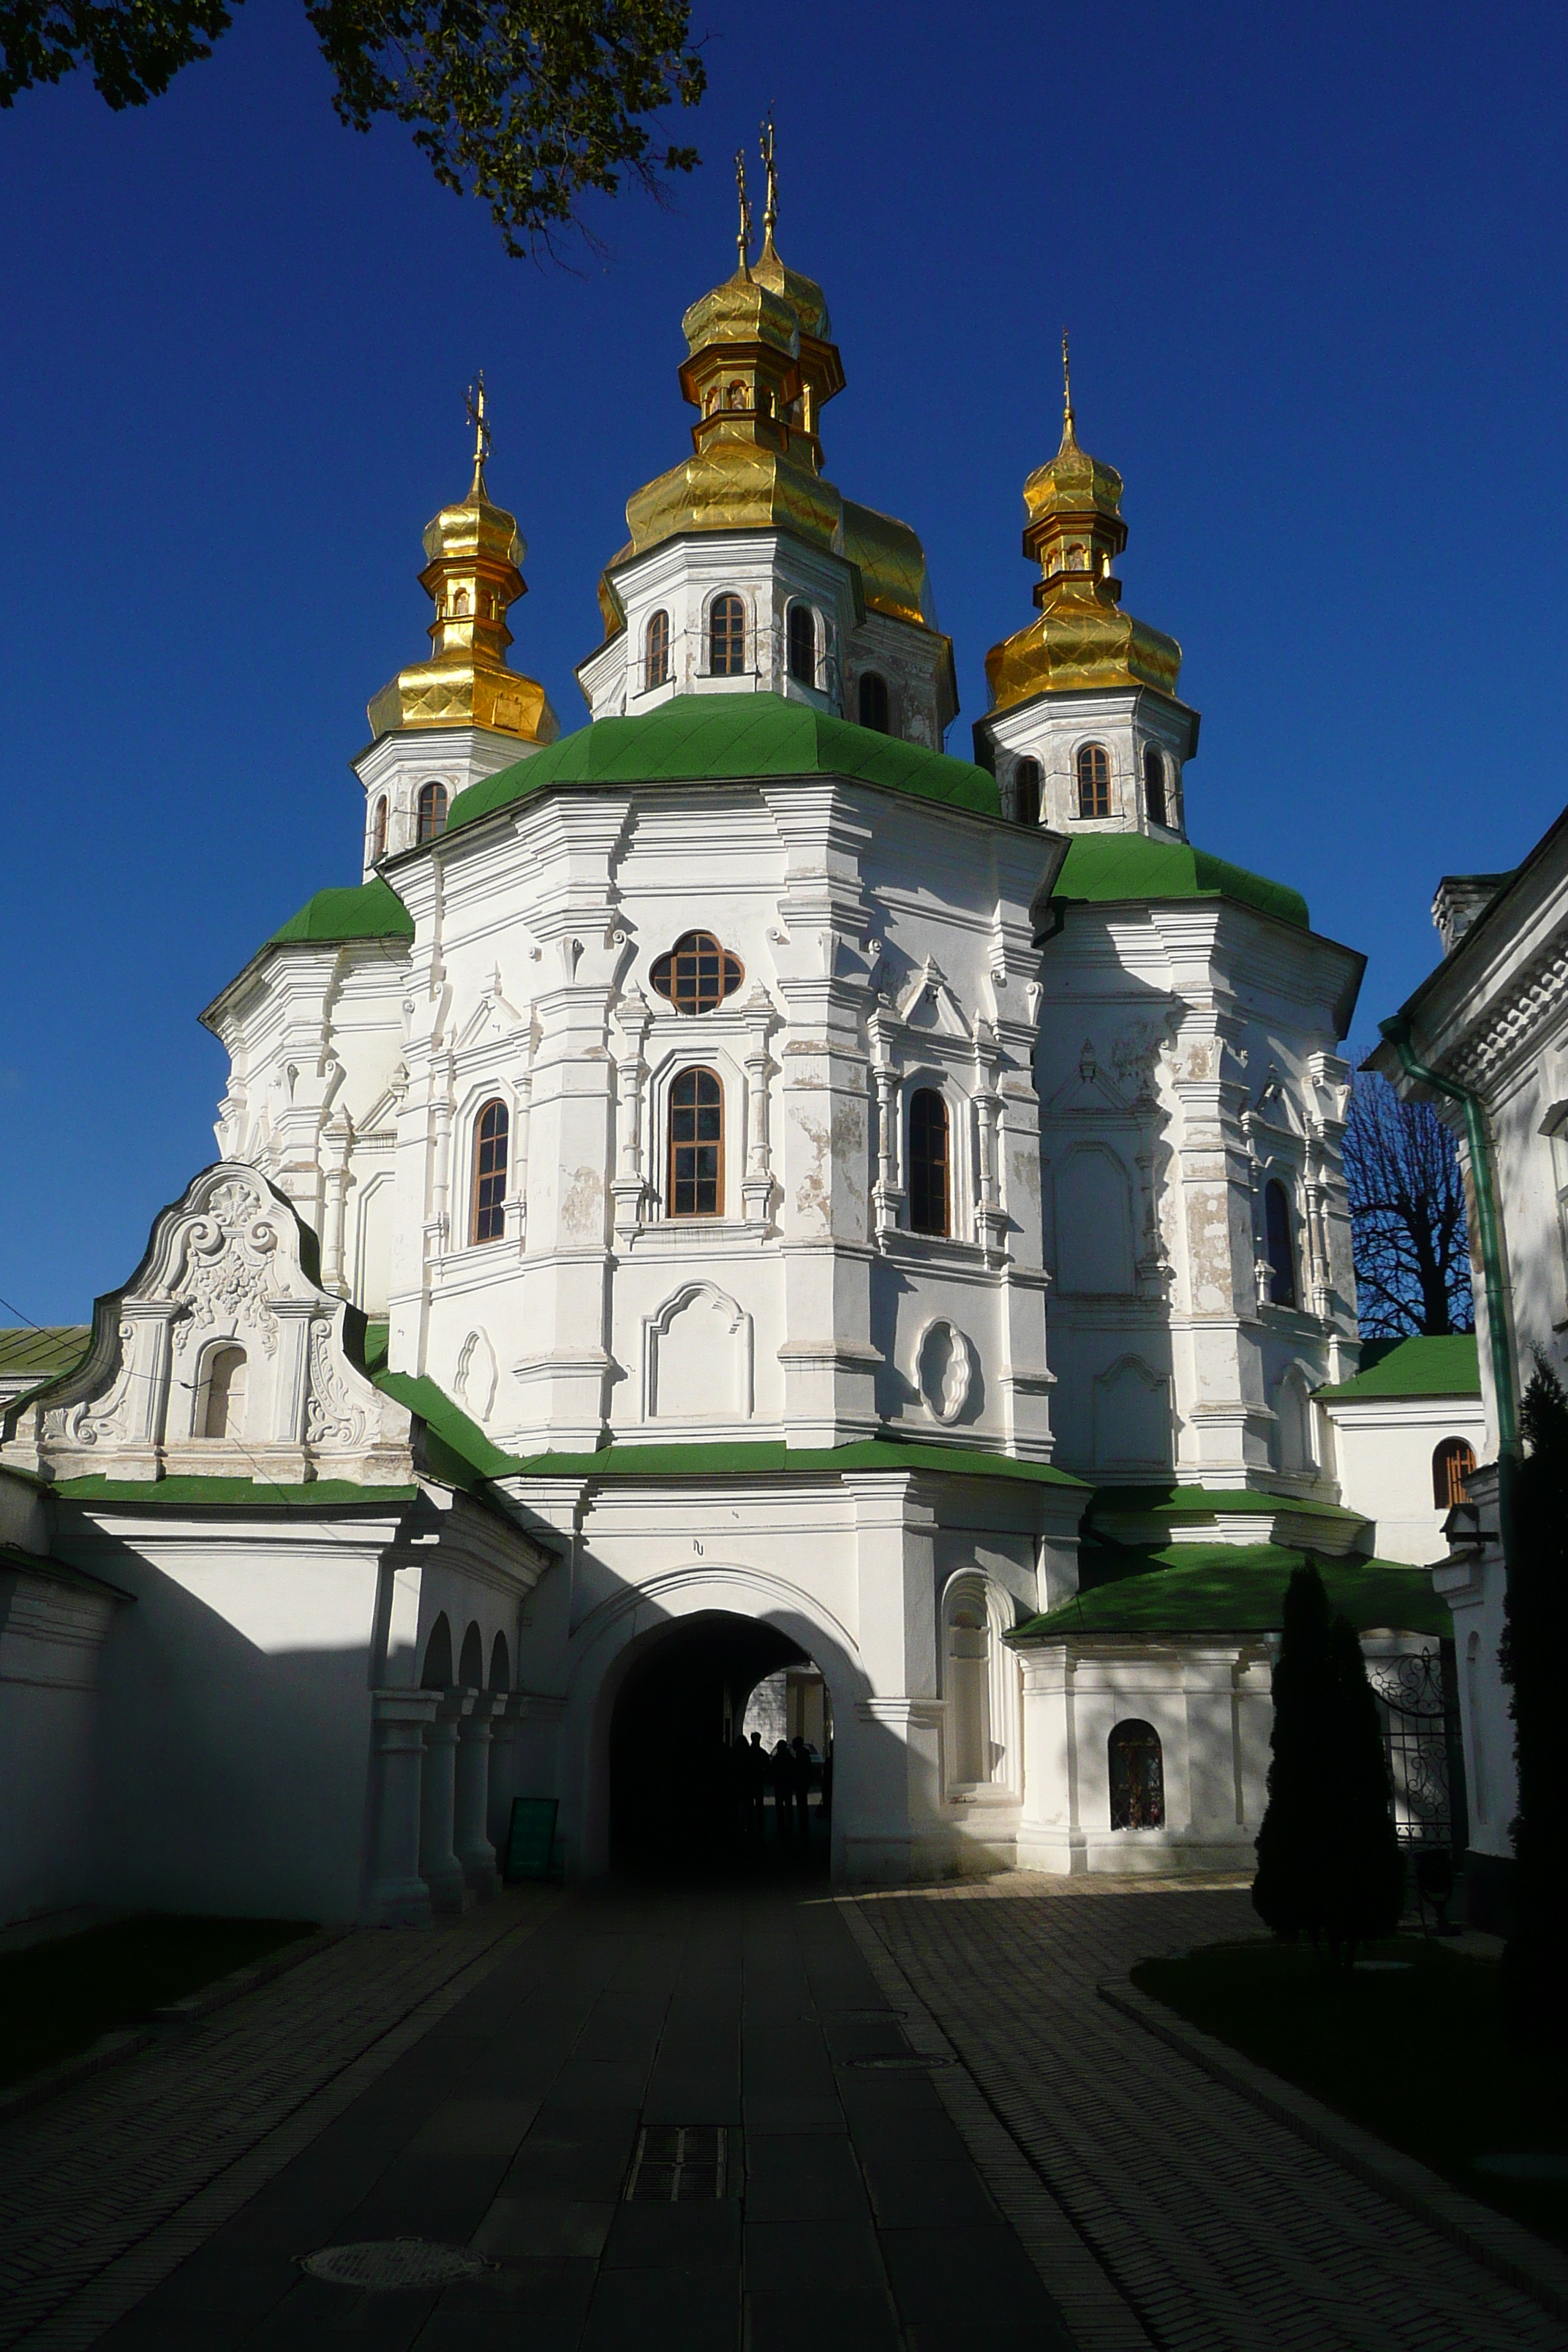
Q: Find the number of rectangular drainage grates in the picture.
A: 1